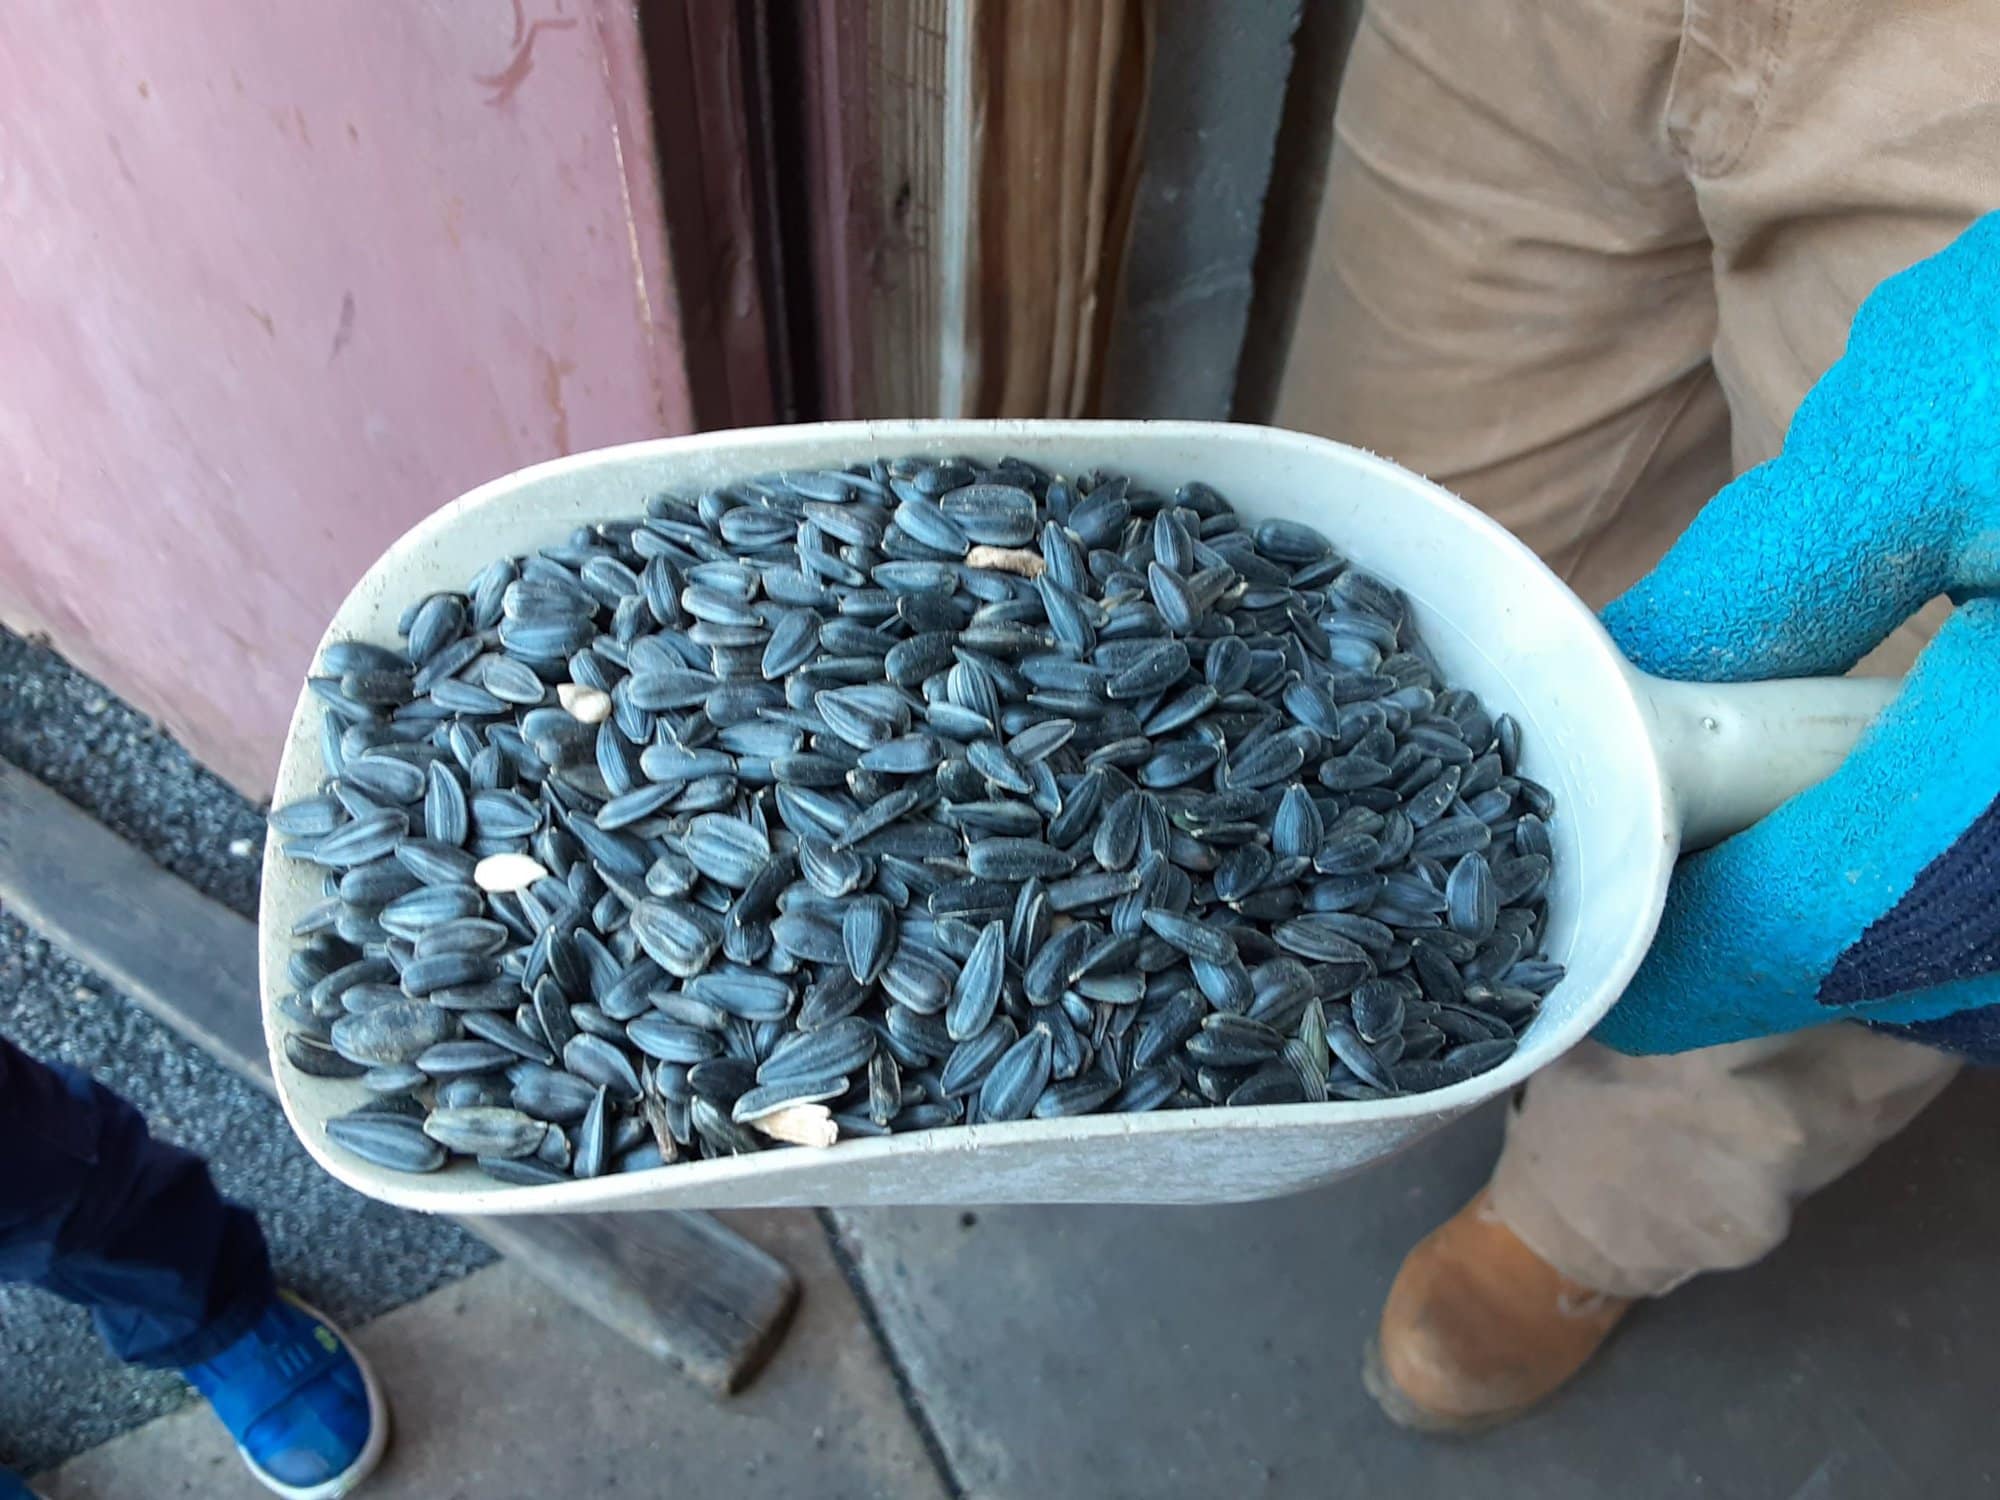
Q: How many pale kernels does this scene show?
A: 4